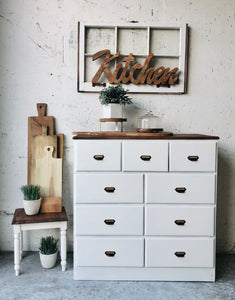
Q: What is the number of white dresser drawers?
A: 9